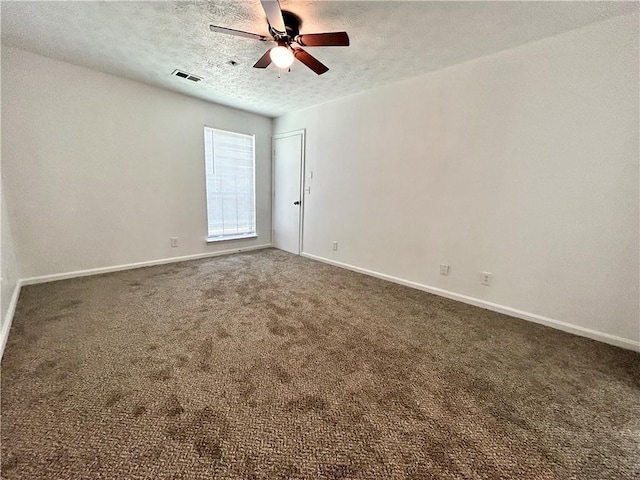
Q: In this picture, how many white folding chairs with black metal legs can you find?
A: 0